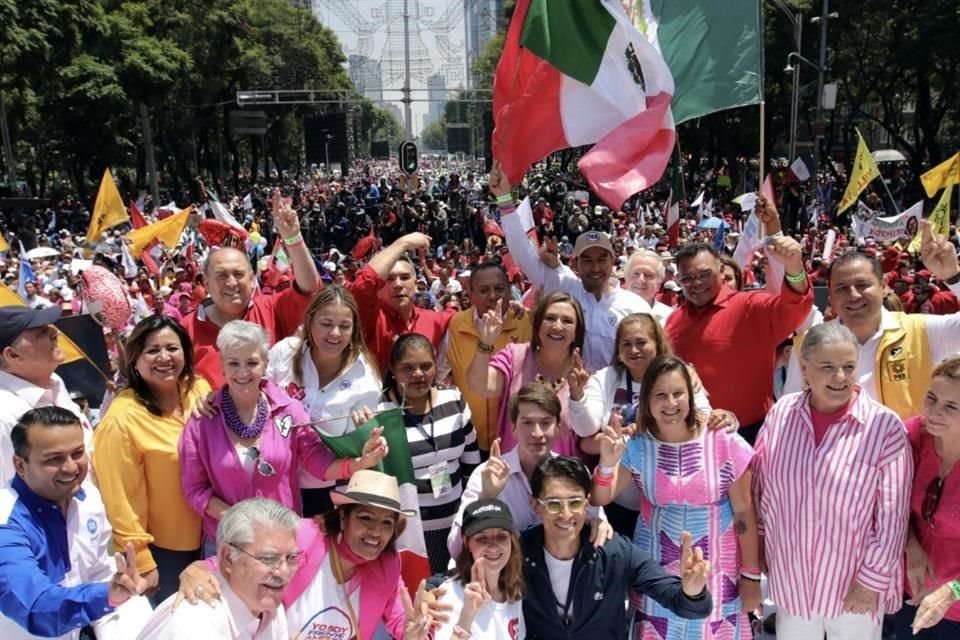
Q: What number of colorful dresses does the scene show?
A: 1